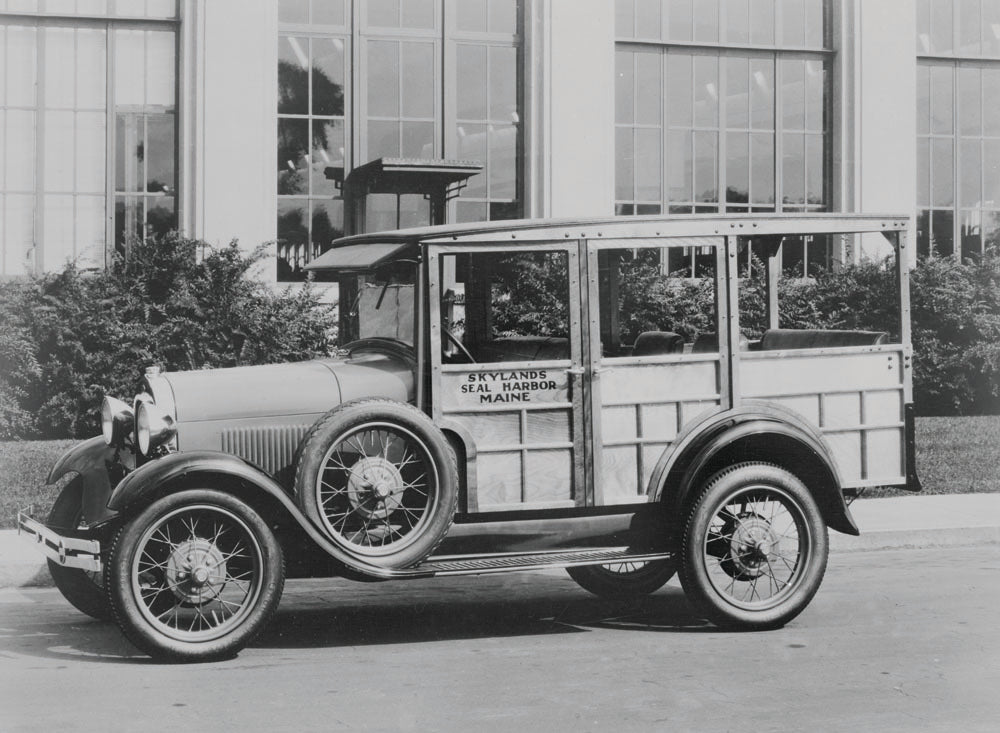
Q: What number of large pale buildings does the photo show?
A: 1